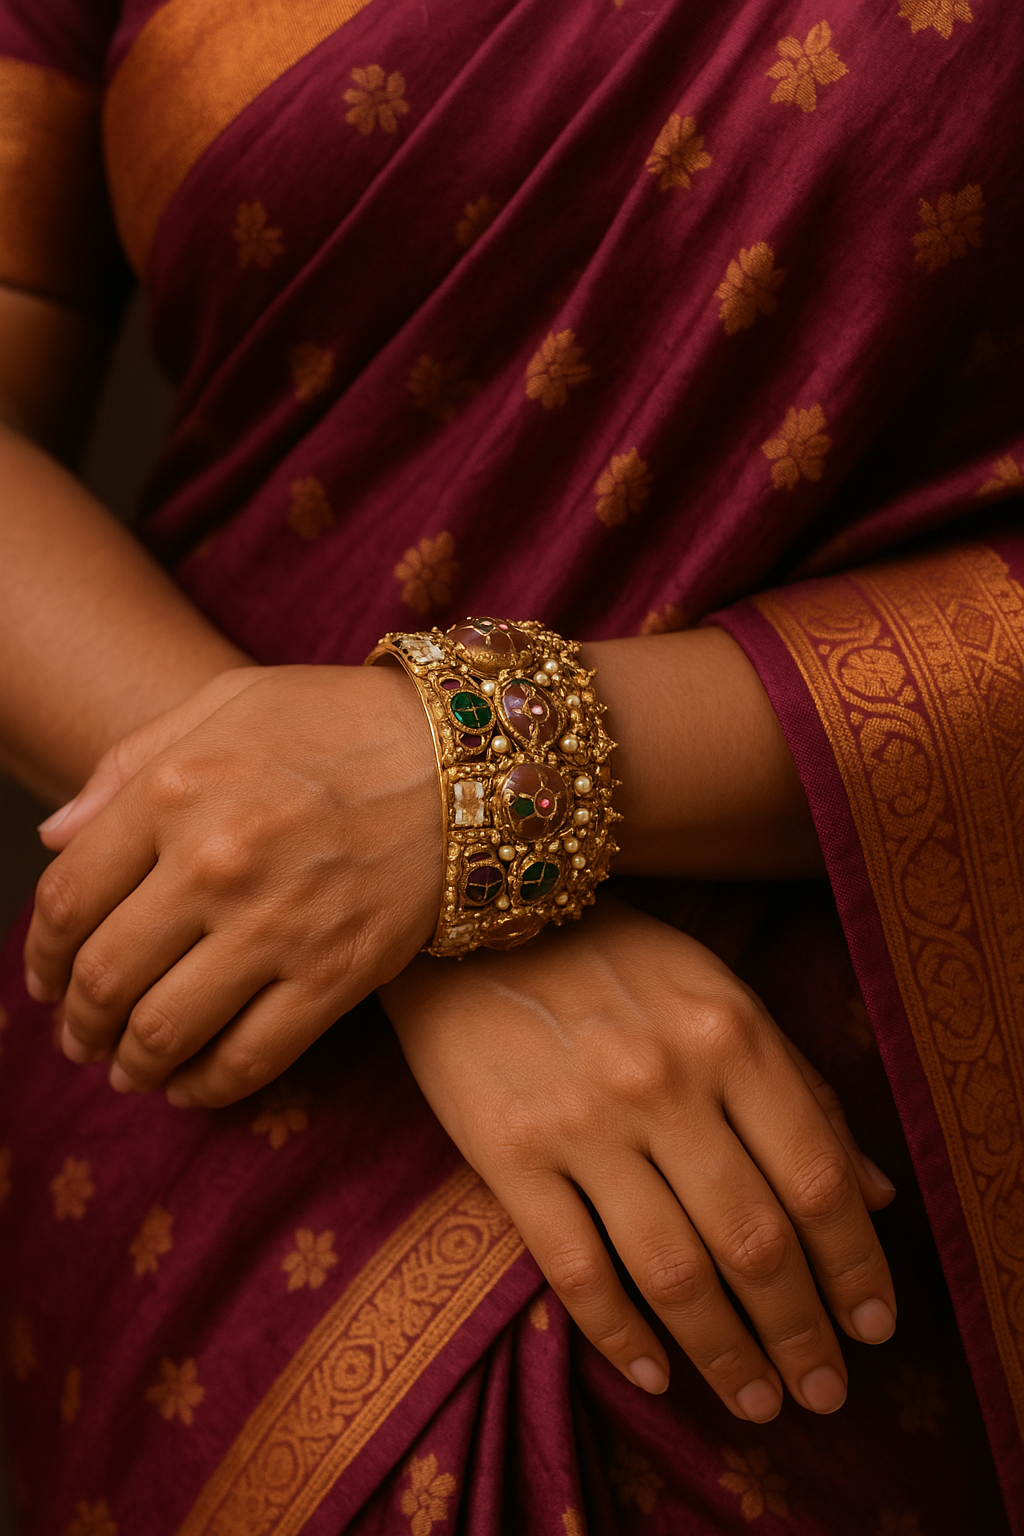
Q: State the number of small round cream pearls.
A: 13